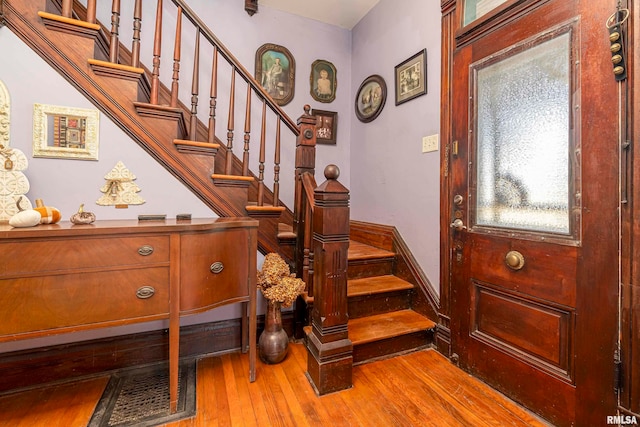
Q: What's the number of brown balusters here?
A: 14